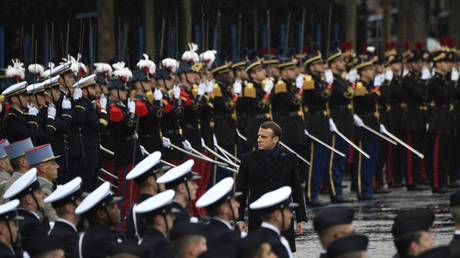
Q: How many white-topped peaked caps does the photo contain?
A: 14